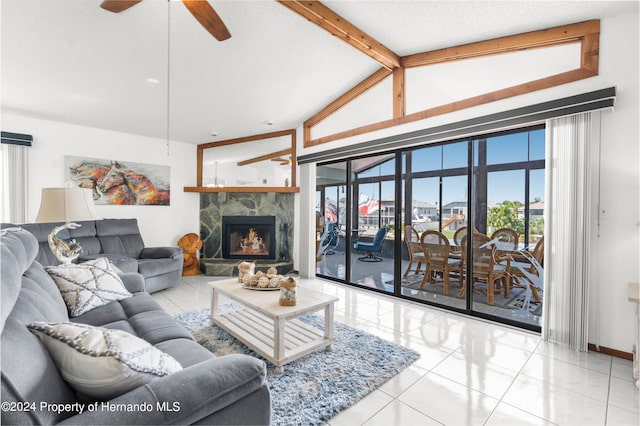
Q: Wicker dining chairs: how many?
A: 6